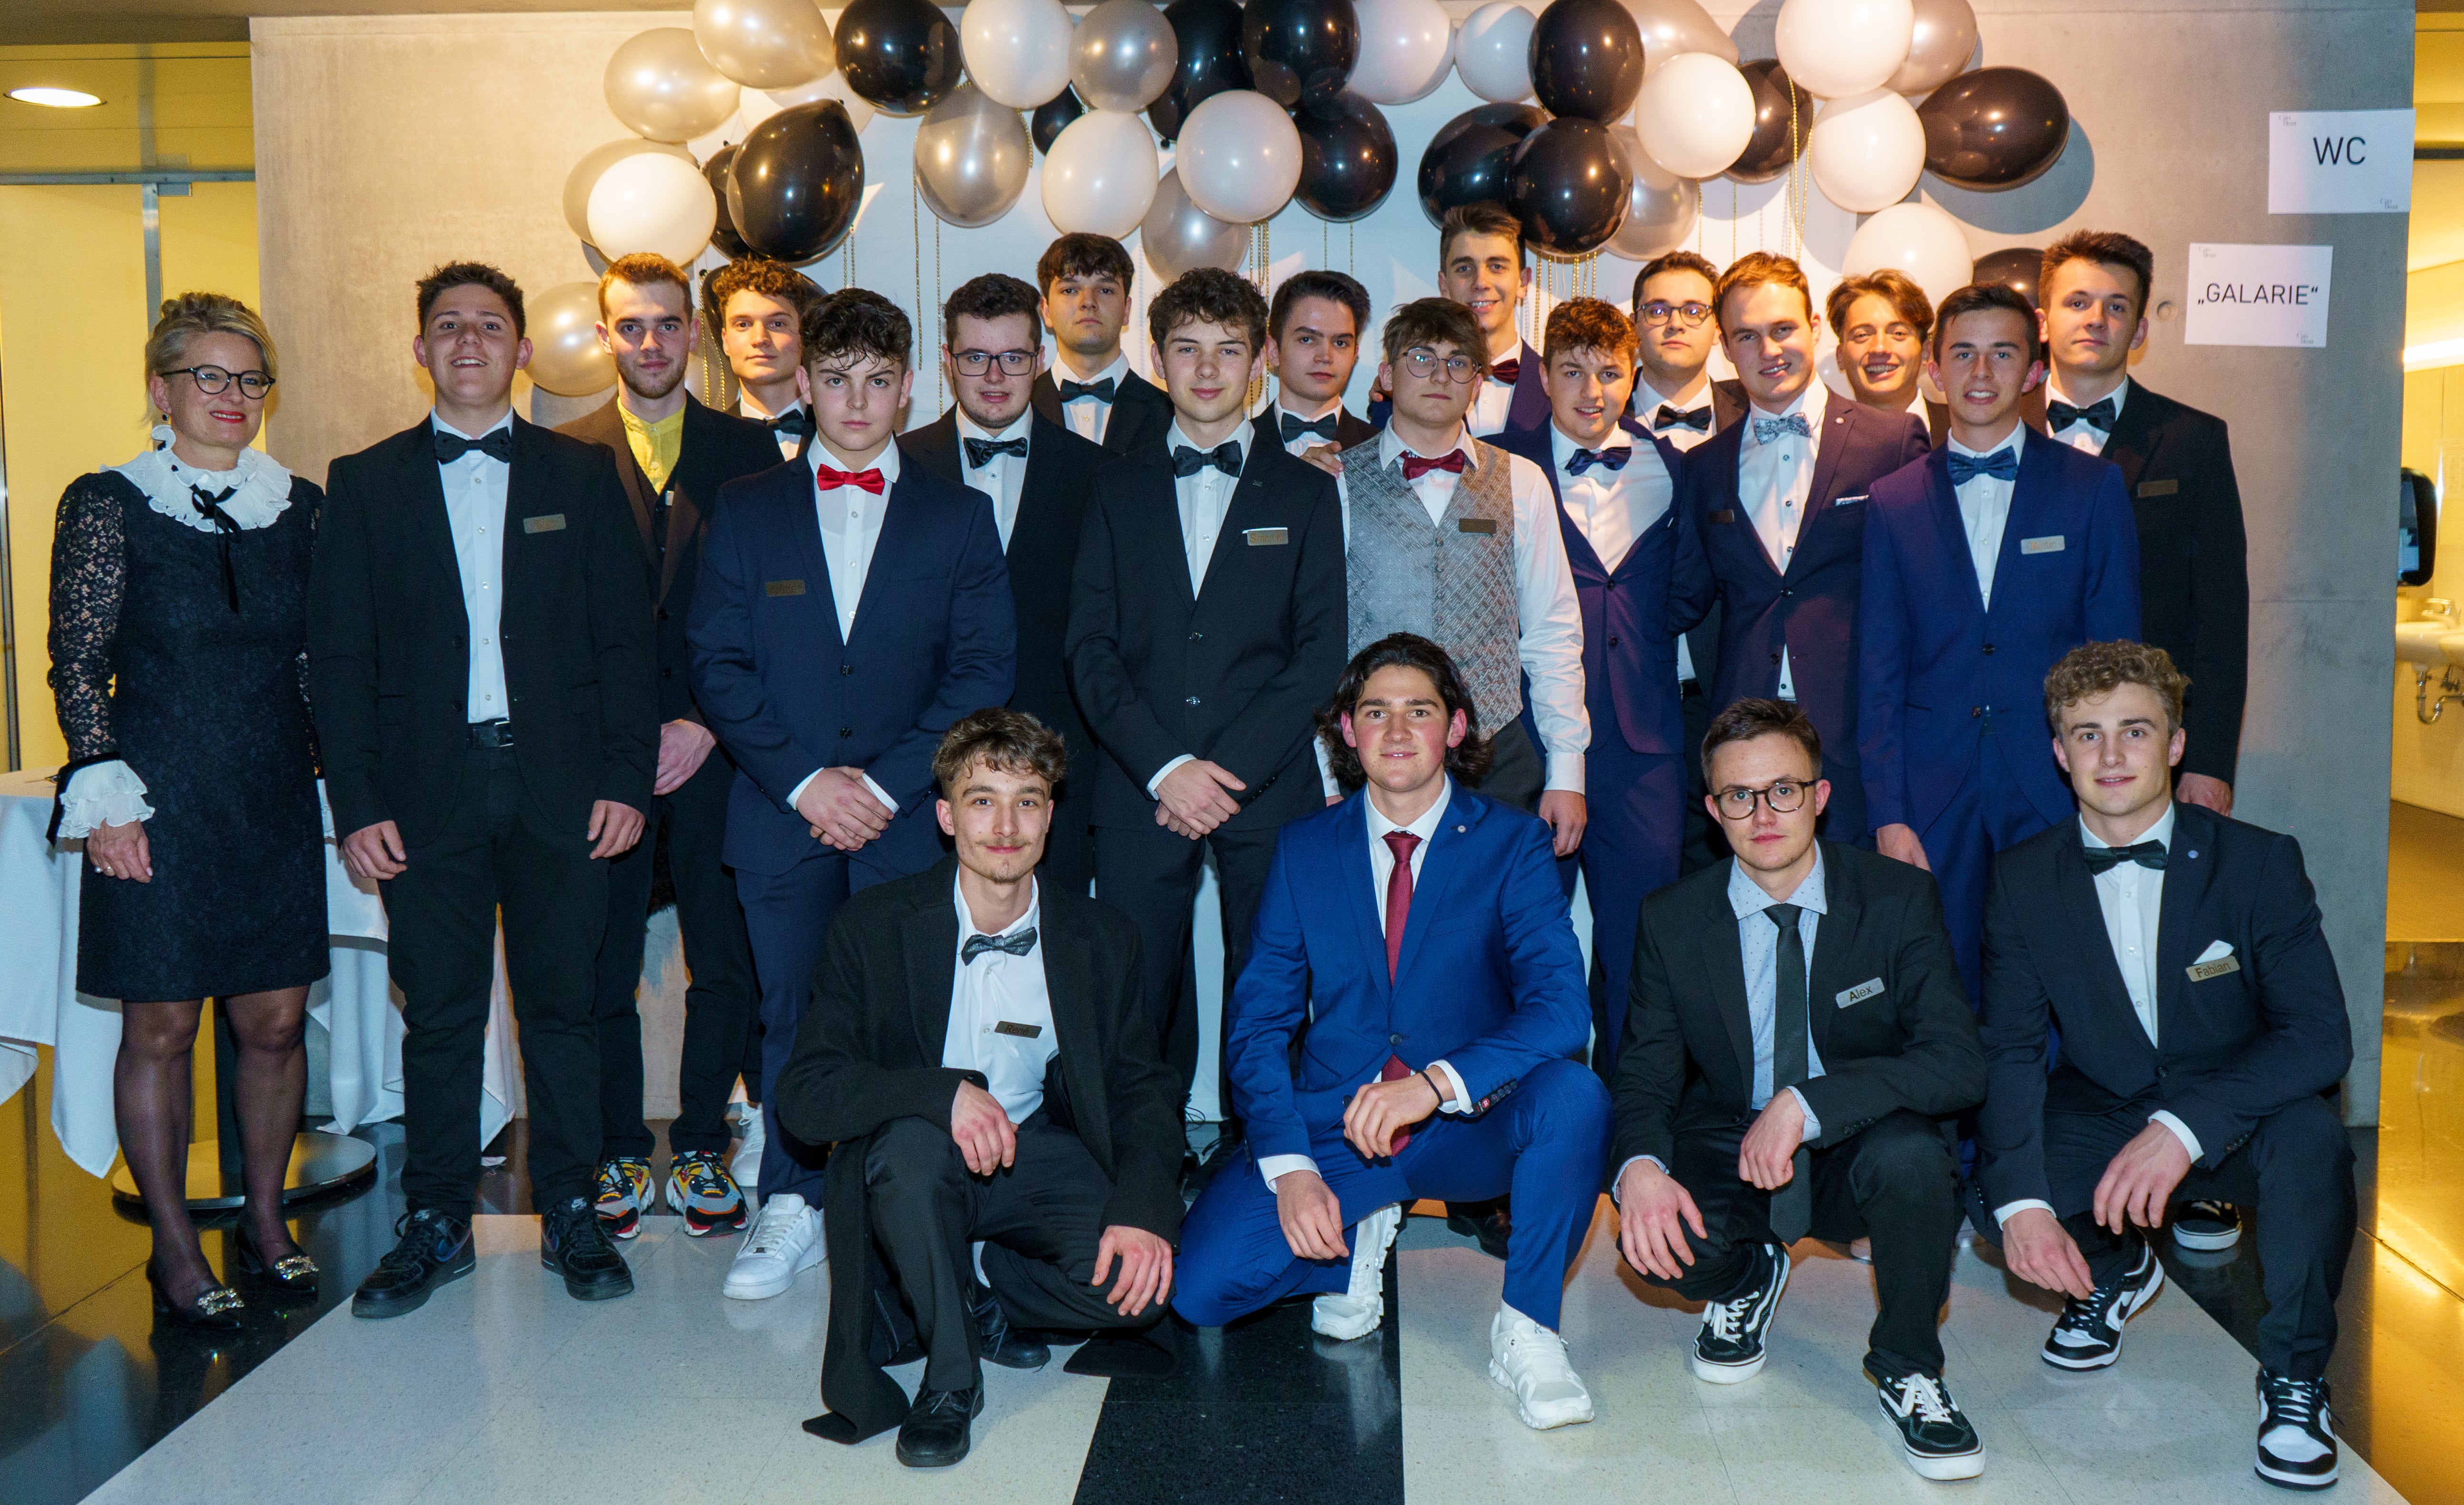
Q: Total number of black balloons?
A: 14